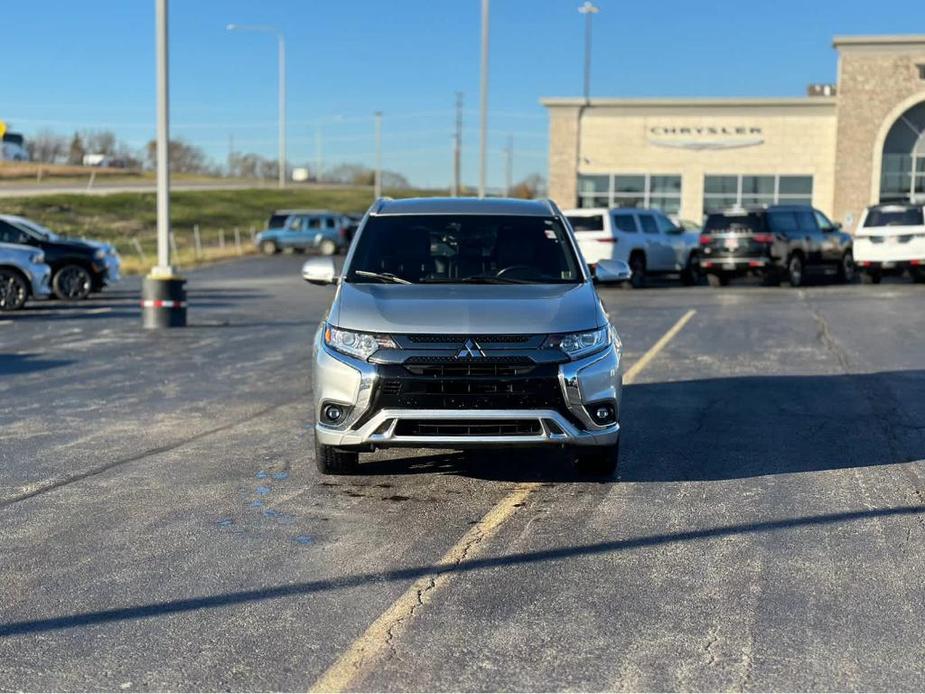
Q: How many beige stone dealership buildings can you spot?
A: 1